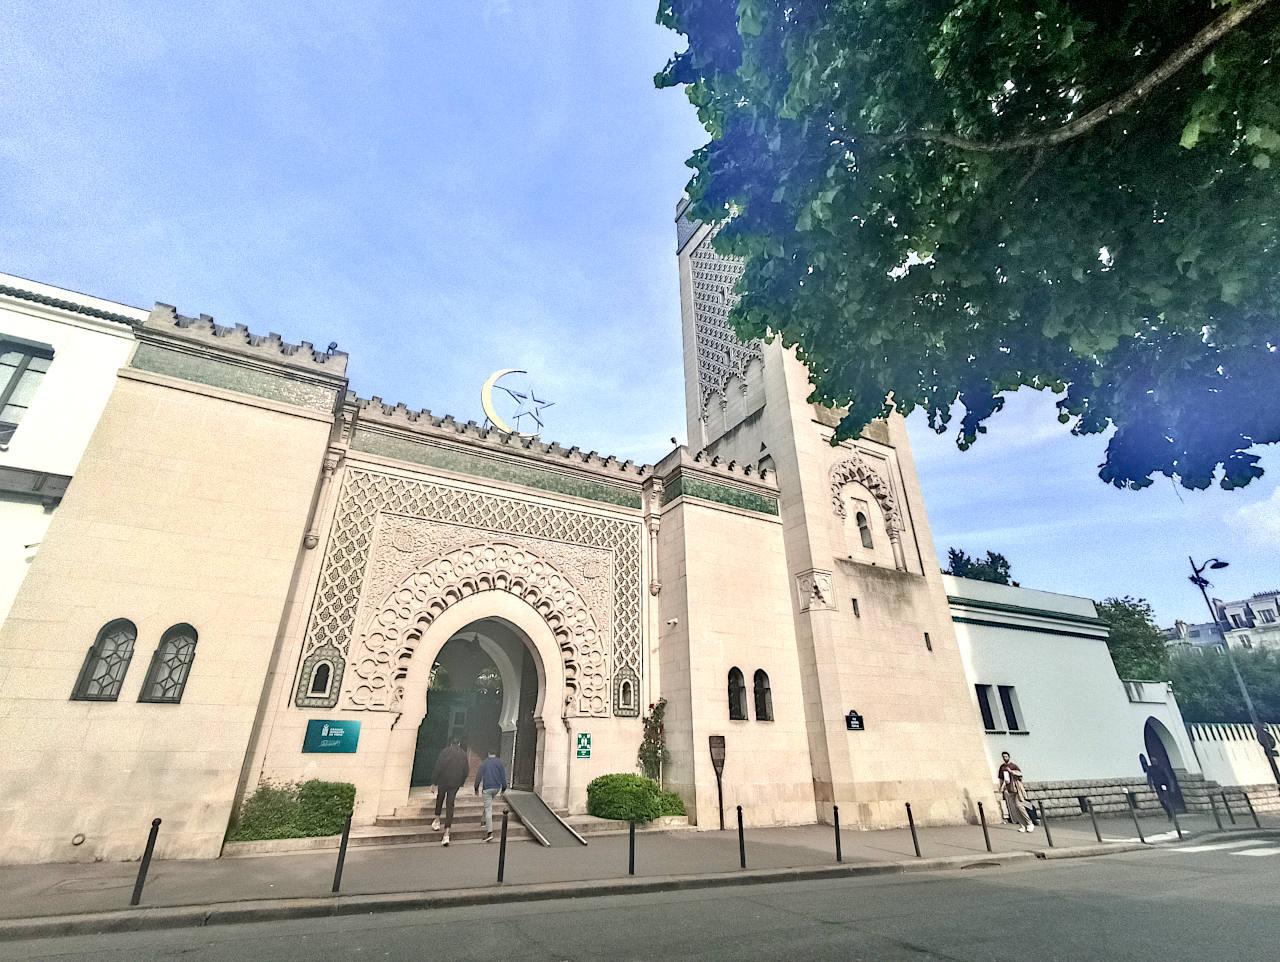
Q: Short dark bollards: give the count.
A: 15